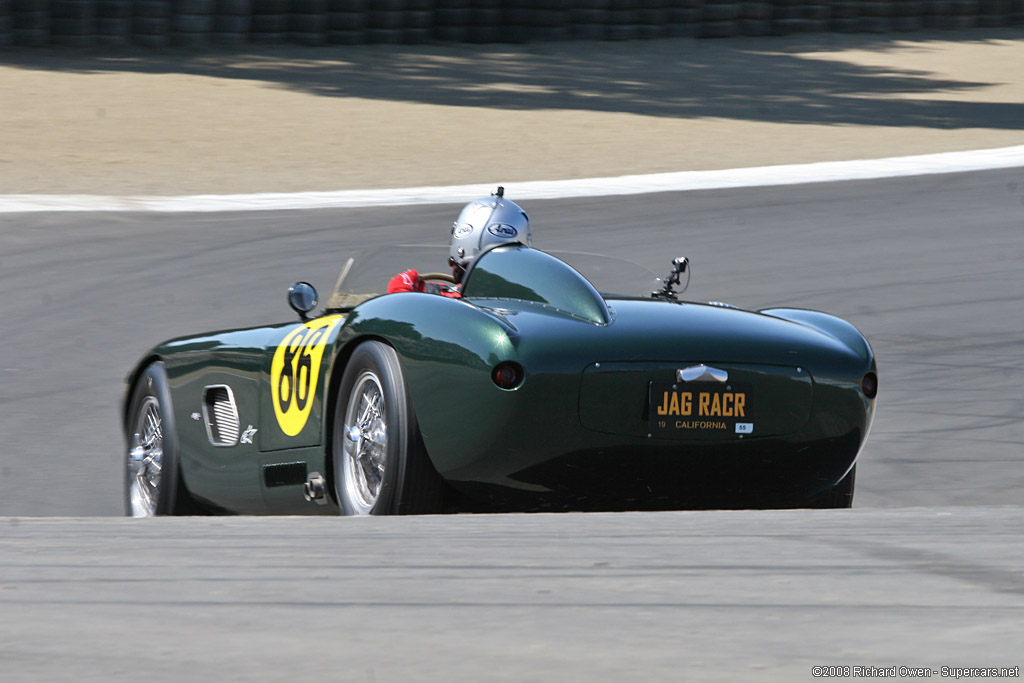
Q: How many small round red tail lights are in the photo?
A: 2